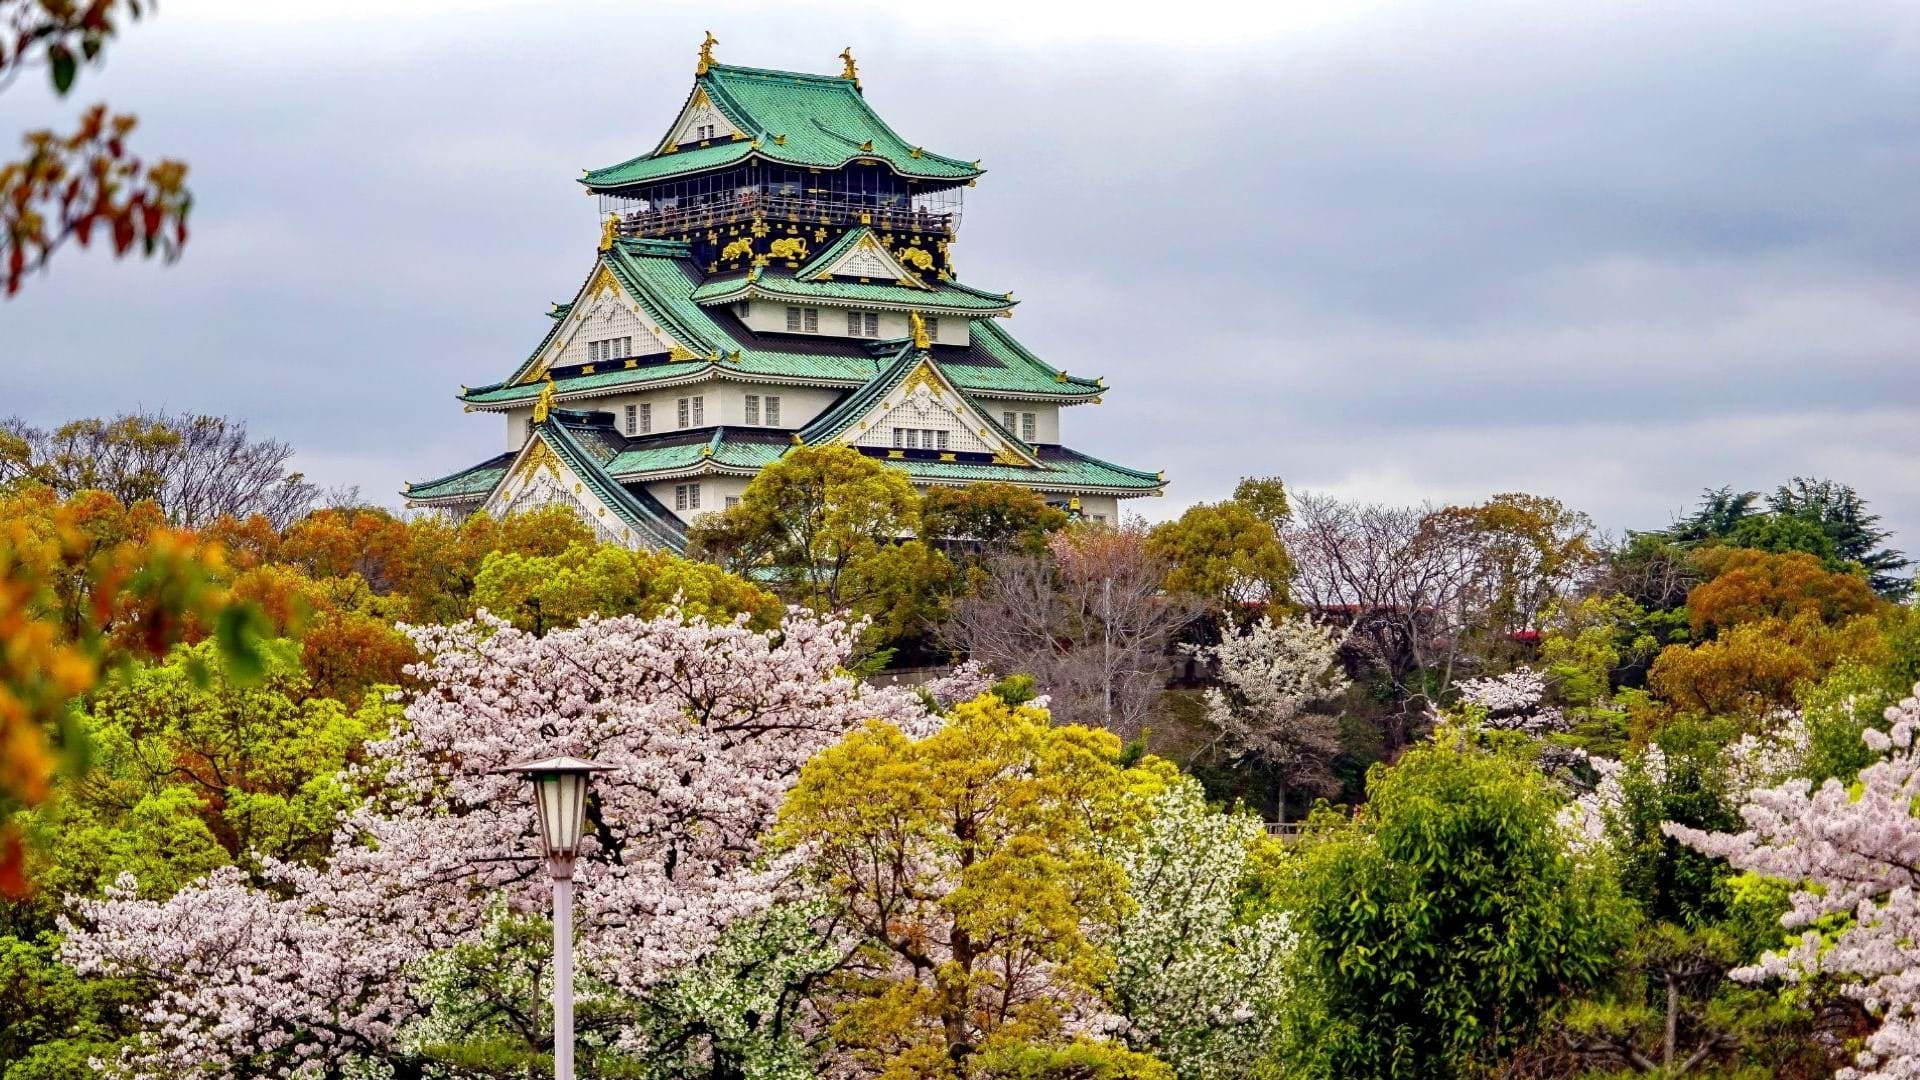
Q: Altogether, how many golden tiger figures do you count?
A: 3